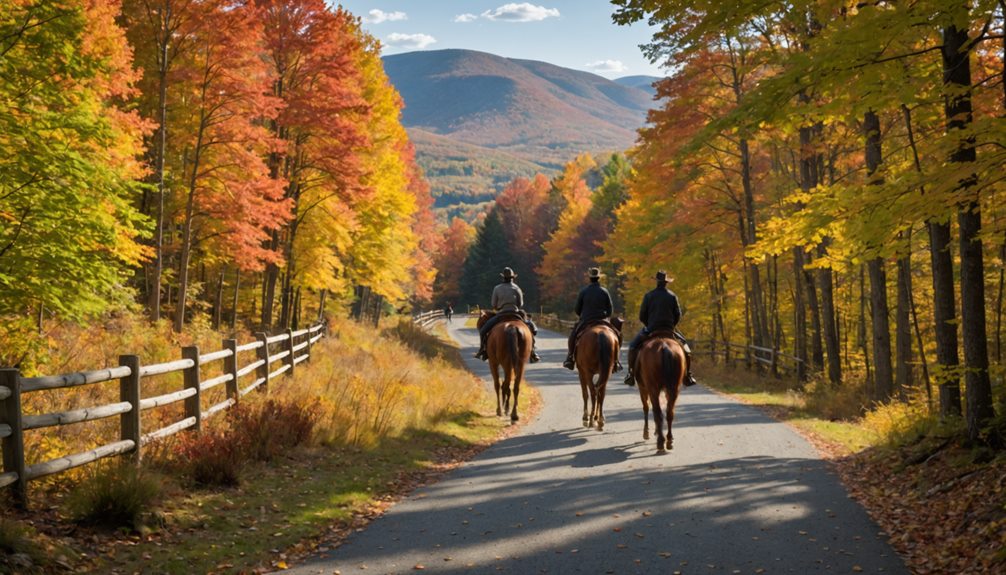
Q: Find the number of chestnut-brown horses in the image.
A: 3